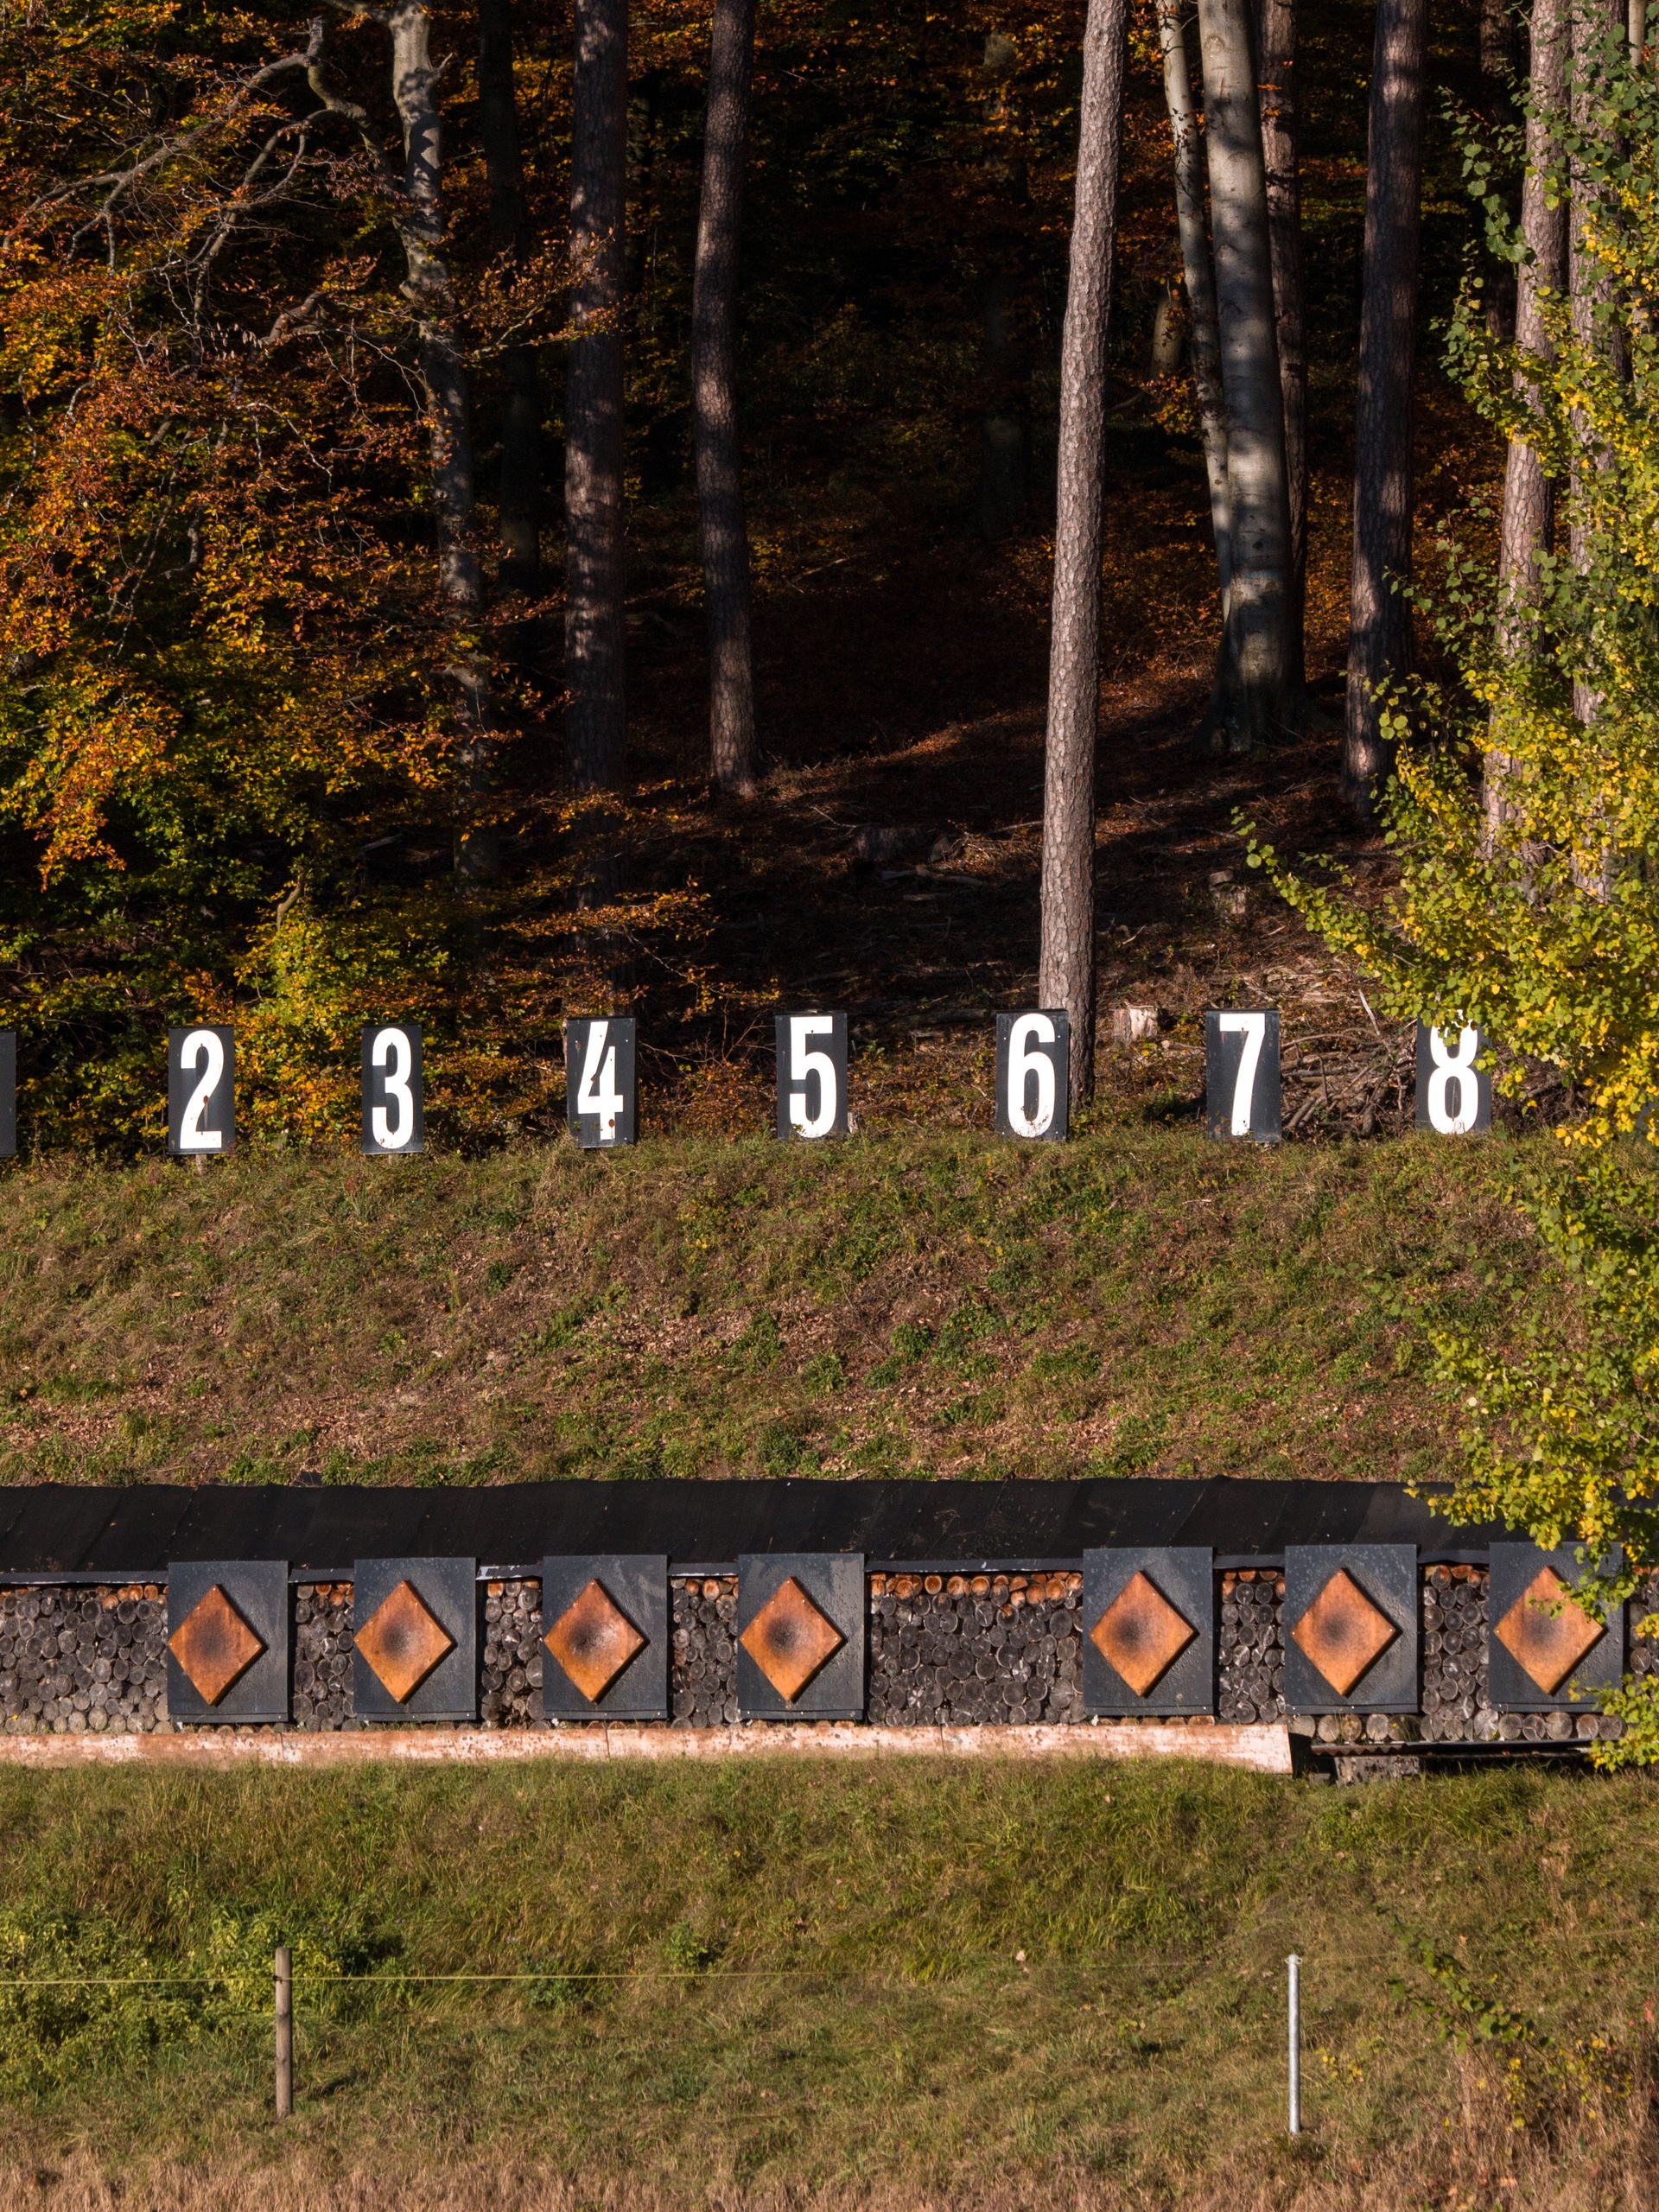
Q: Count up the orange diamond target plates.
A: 7